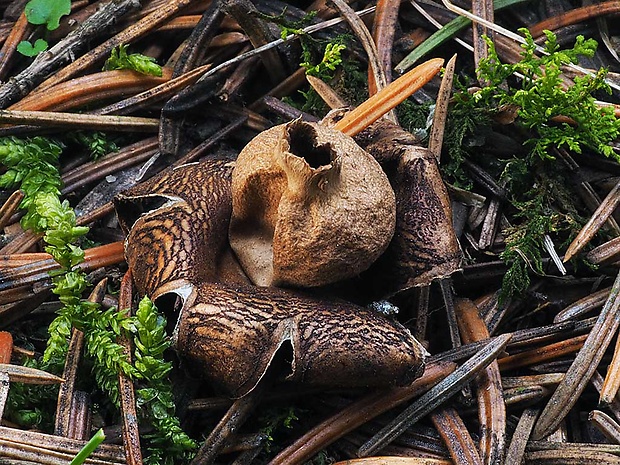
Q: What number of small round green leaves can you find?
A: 2